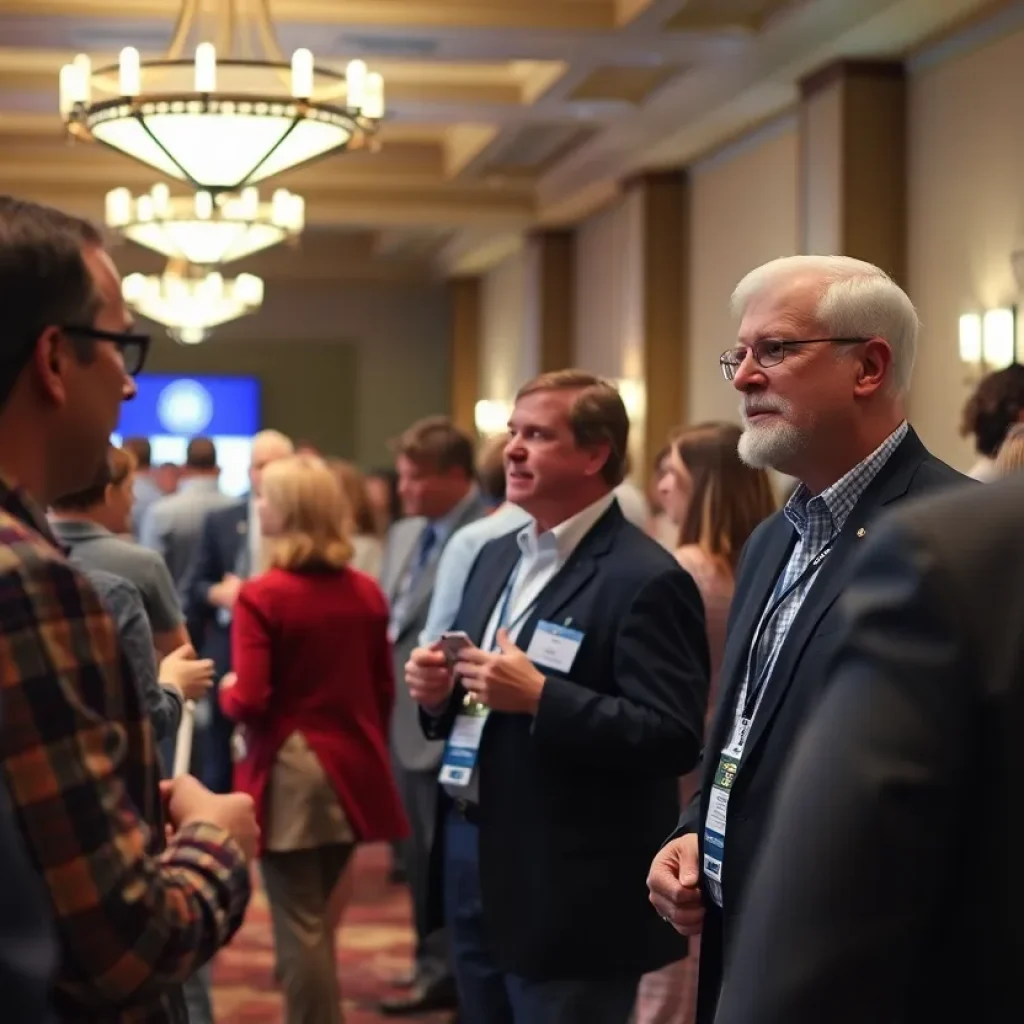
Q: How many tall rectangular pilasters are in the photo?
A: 4